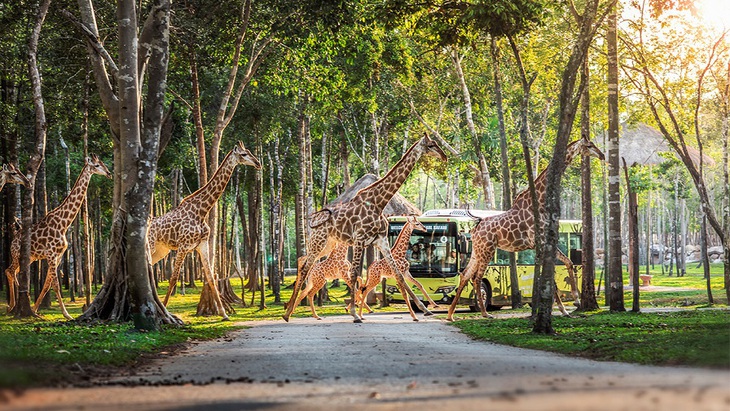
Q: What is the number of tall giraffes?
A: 5